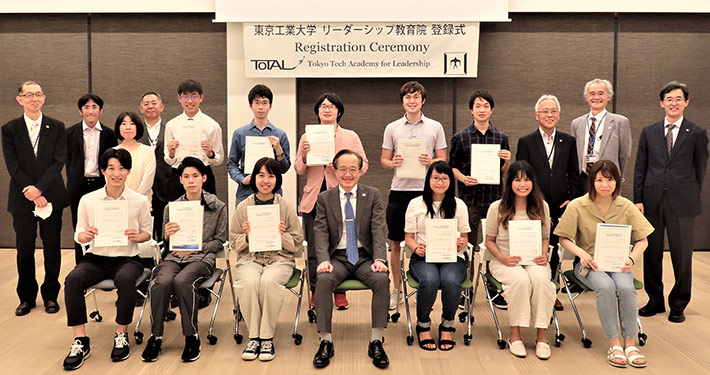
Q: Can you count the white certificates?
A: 11